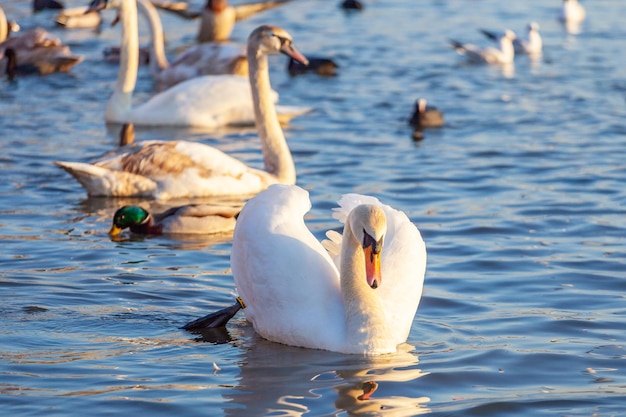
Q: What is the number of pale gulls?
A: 3